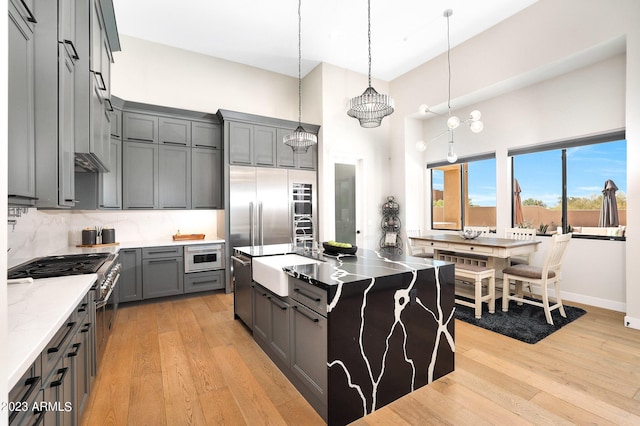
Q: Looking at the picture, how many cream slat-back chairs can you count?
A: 4